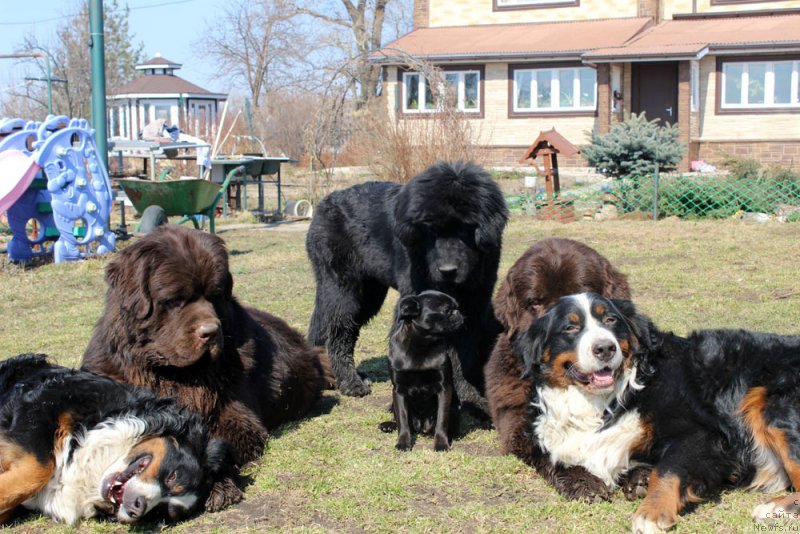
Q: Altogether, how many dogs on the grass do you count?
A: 6